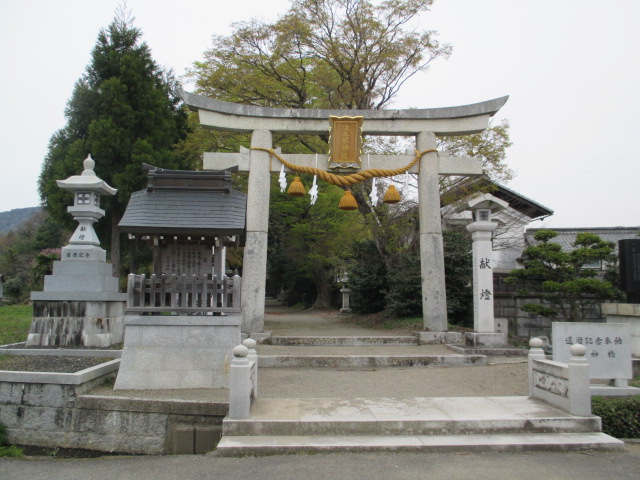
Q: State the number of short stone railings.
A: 2